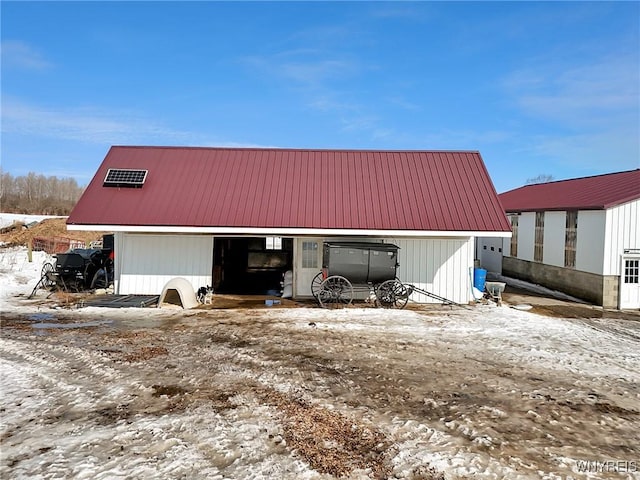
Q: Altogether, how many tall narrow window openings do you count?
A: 3